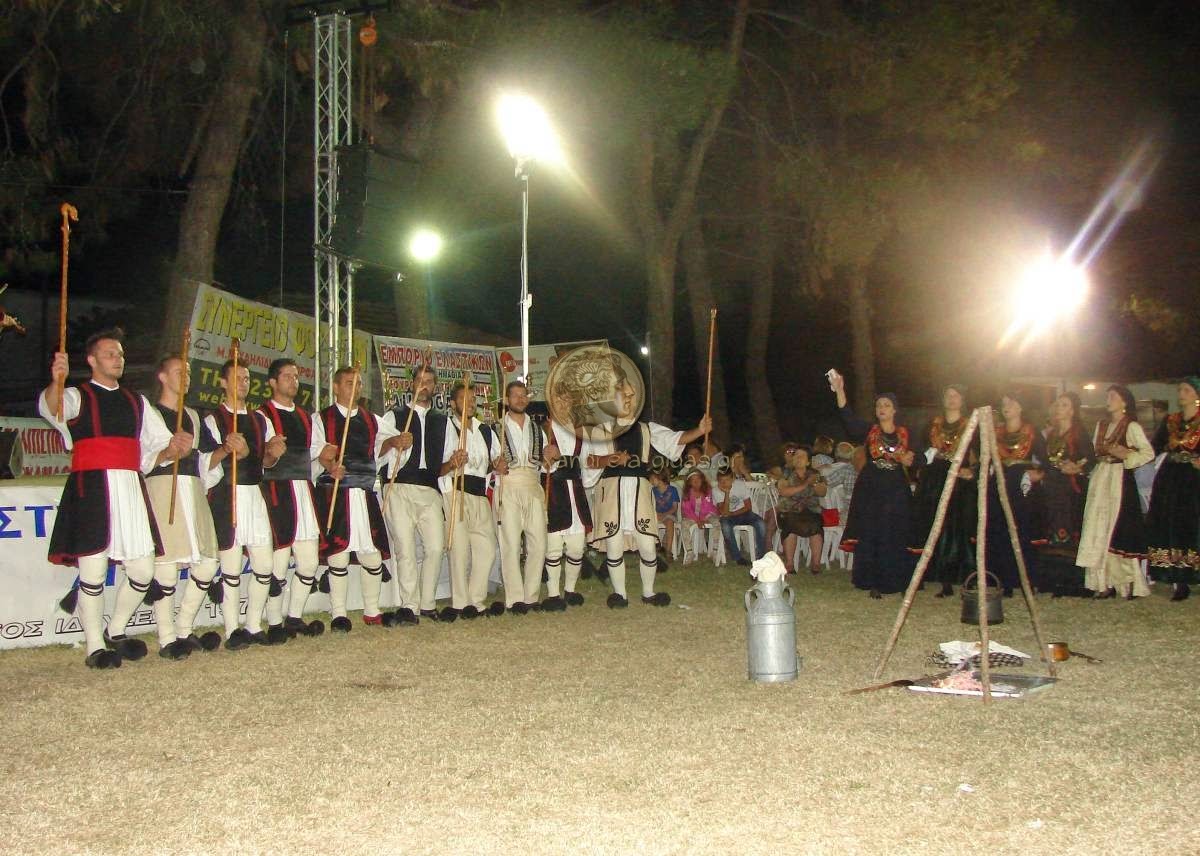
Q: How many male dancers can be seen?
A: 10